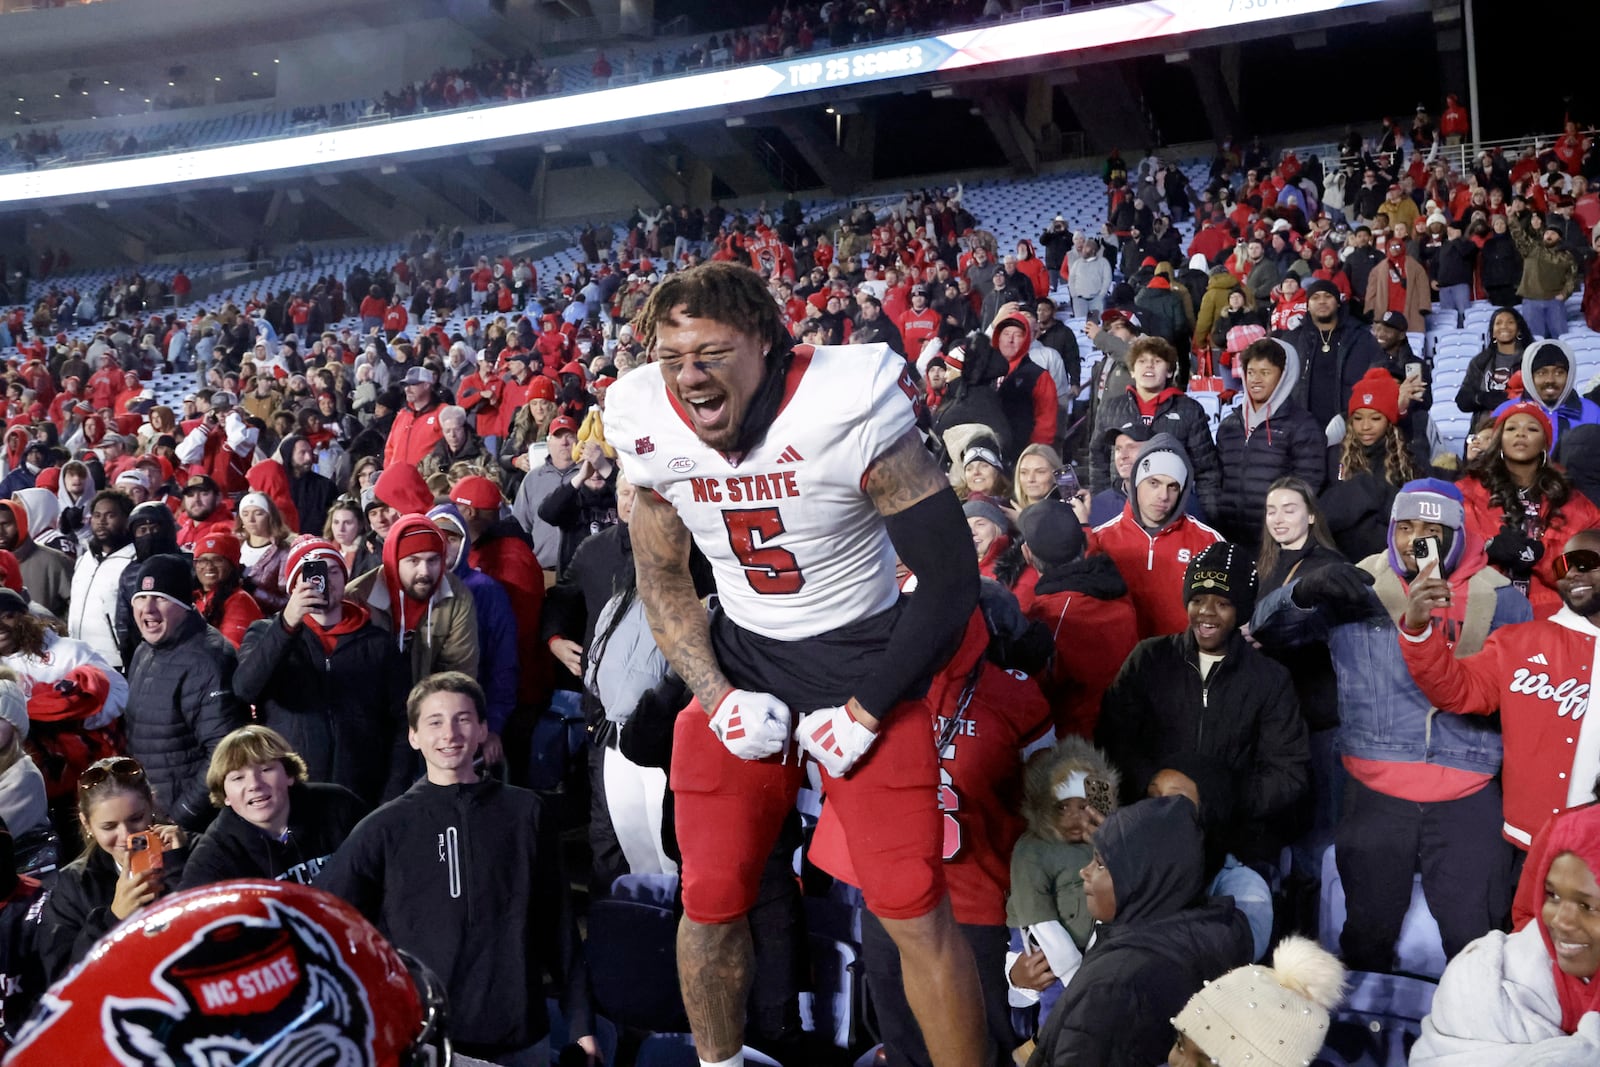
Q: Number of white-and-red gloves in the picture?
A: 2